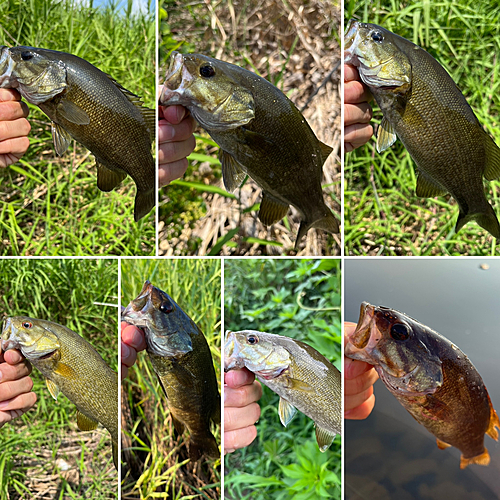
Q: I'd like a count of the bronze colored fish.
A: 1